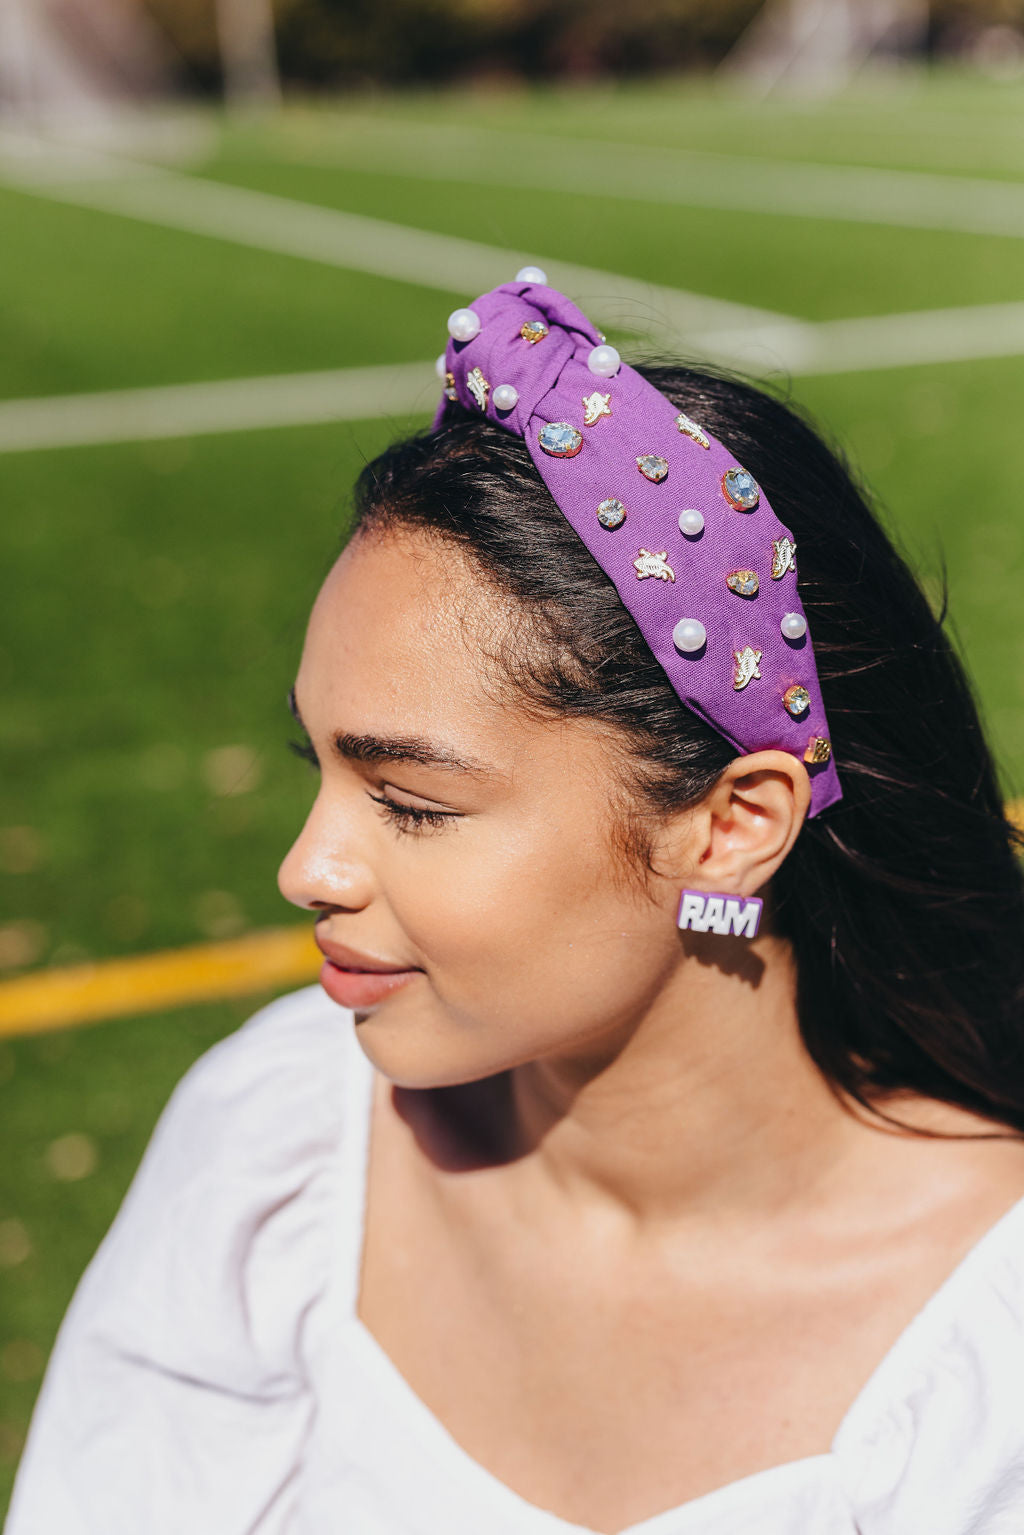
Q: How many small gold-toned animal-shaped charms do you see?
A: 6